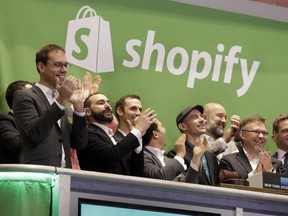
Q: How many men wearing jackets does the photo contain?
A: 9